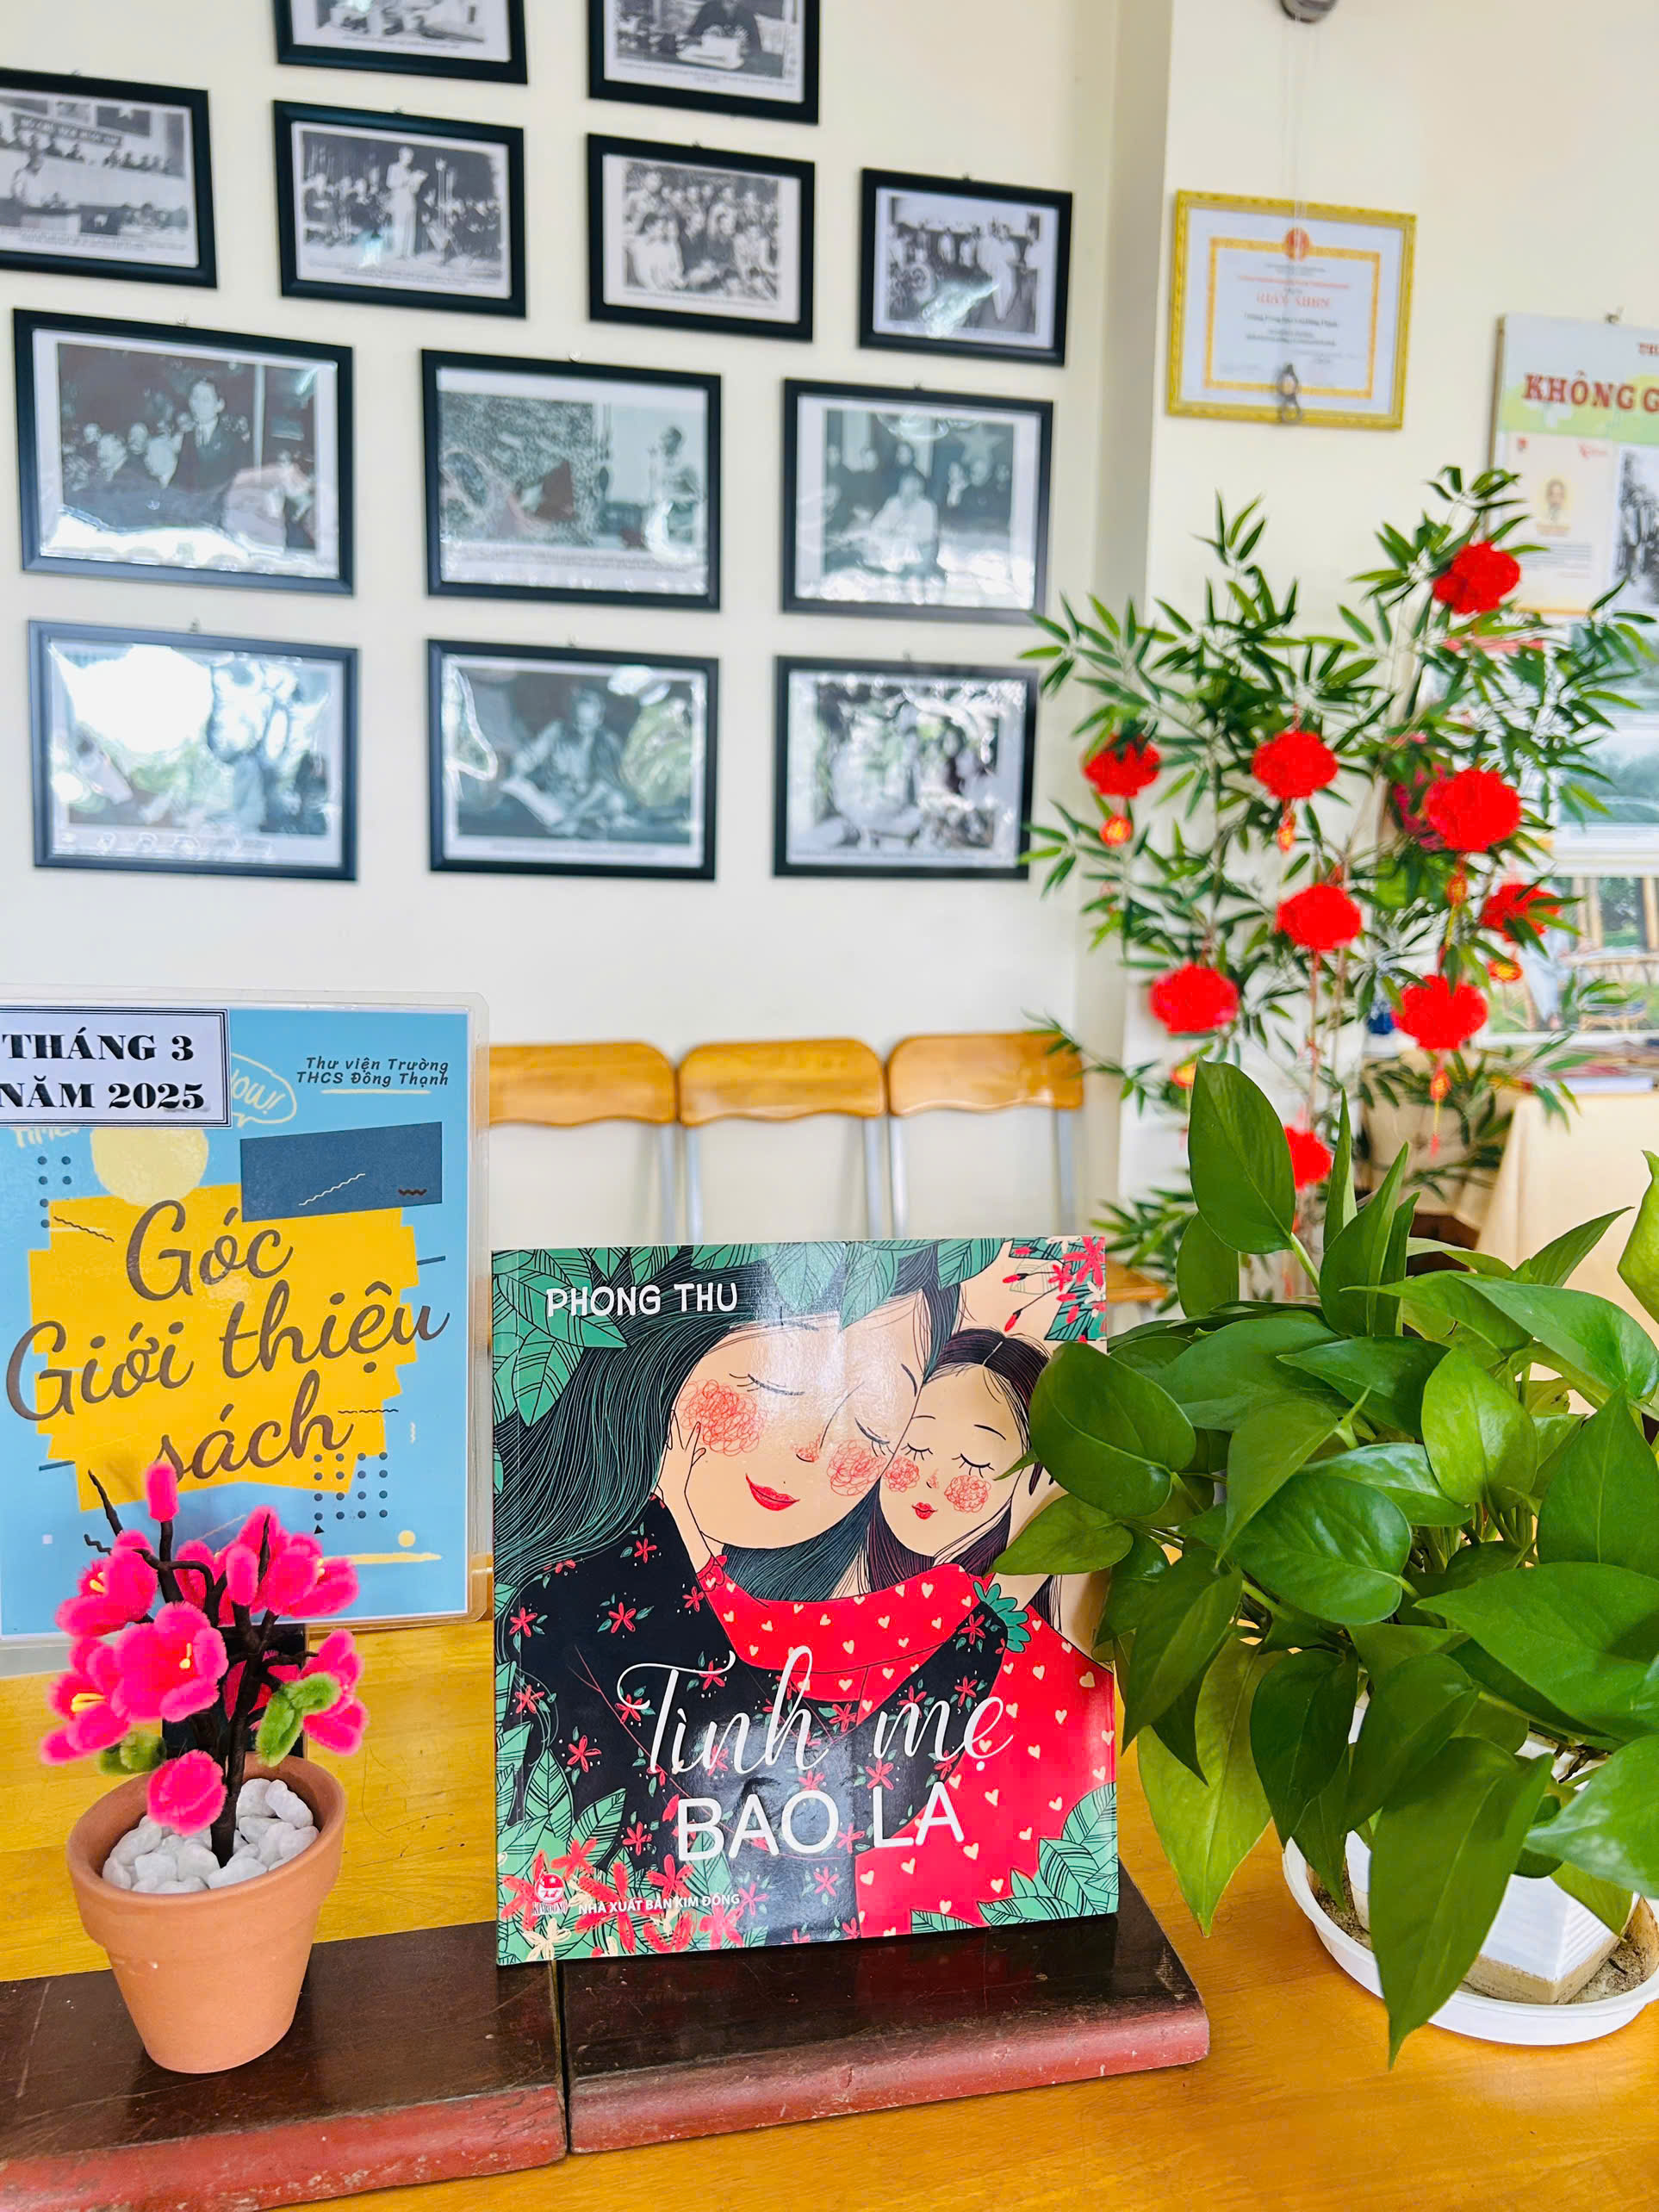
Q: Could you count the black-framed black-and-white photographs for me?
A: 12